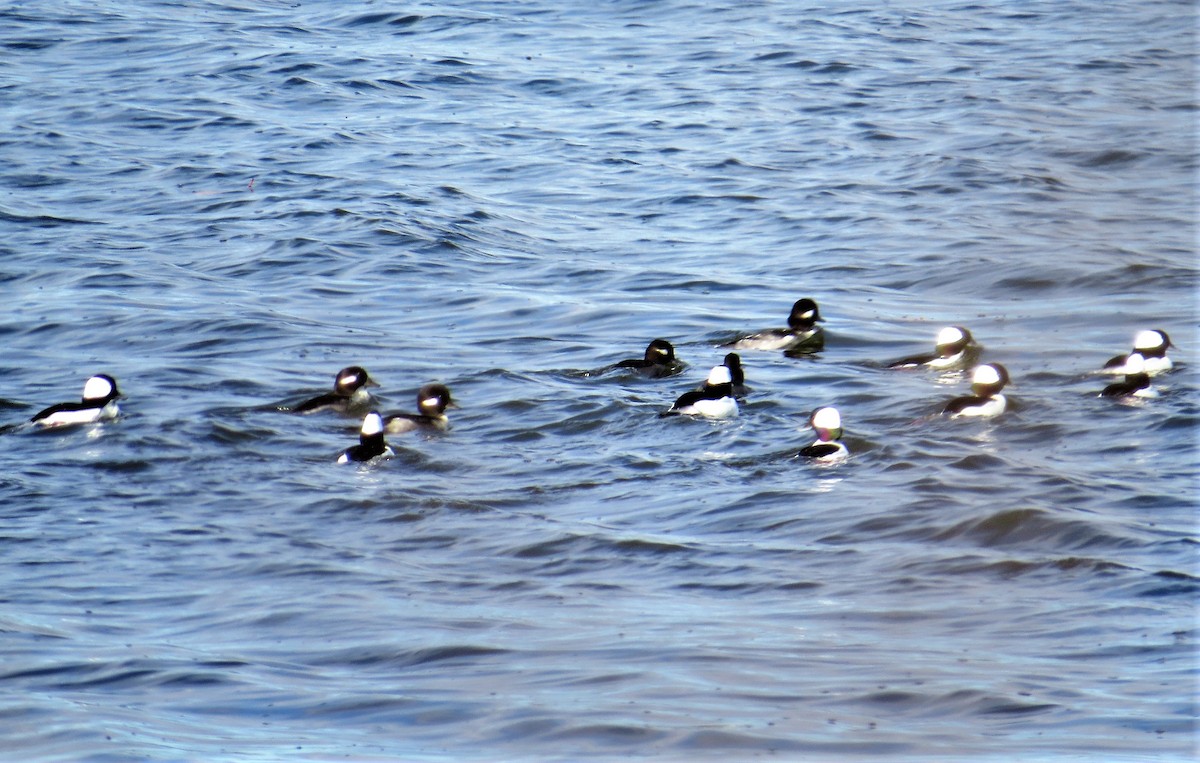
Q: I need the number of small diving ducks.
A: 13